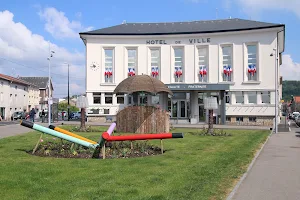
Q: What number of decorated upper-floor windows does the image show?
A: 7